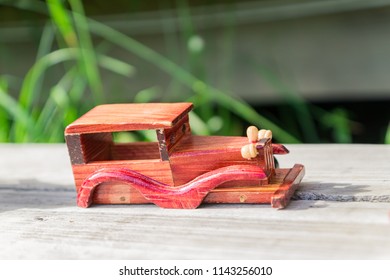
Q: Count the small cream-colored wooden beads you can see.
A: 3